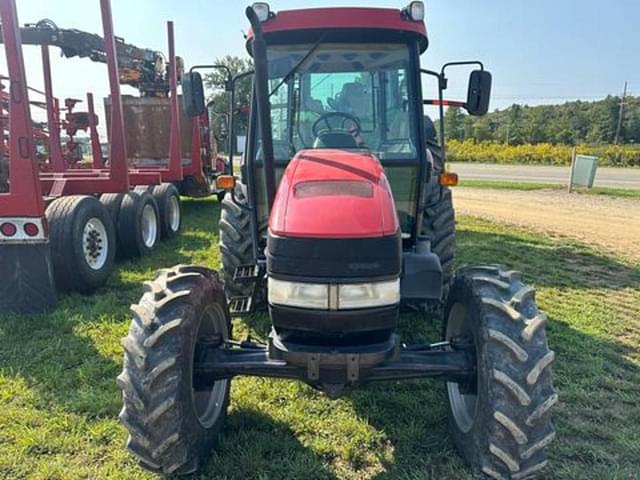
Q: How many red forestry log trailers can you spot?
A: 1